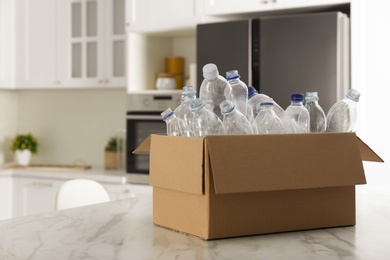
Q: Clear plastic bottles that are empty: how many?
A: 11